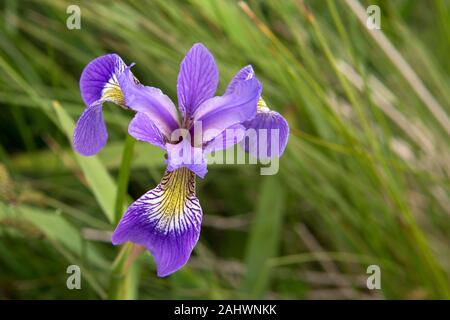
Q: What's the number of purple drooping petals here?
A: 3